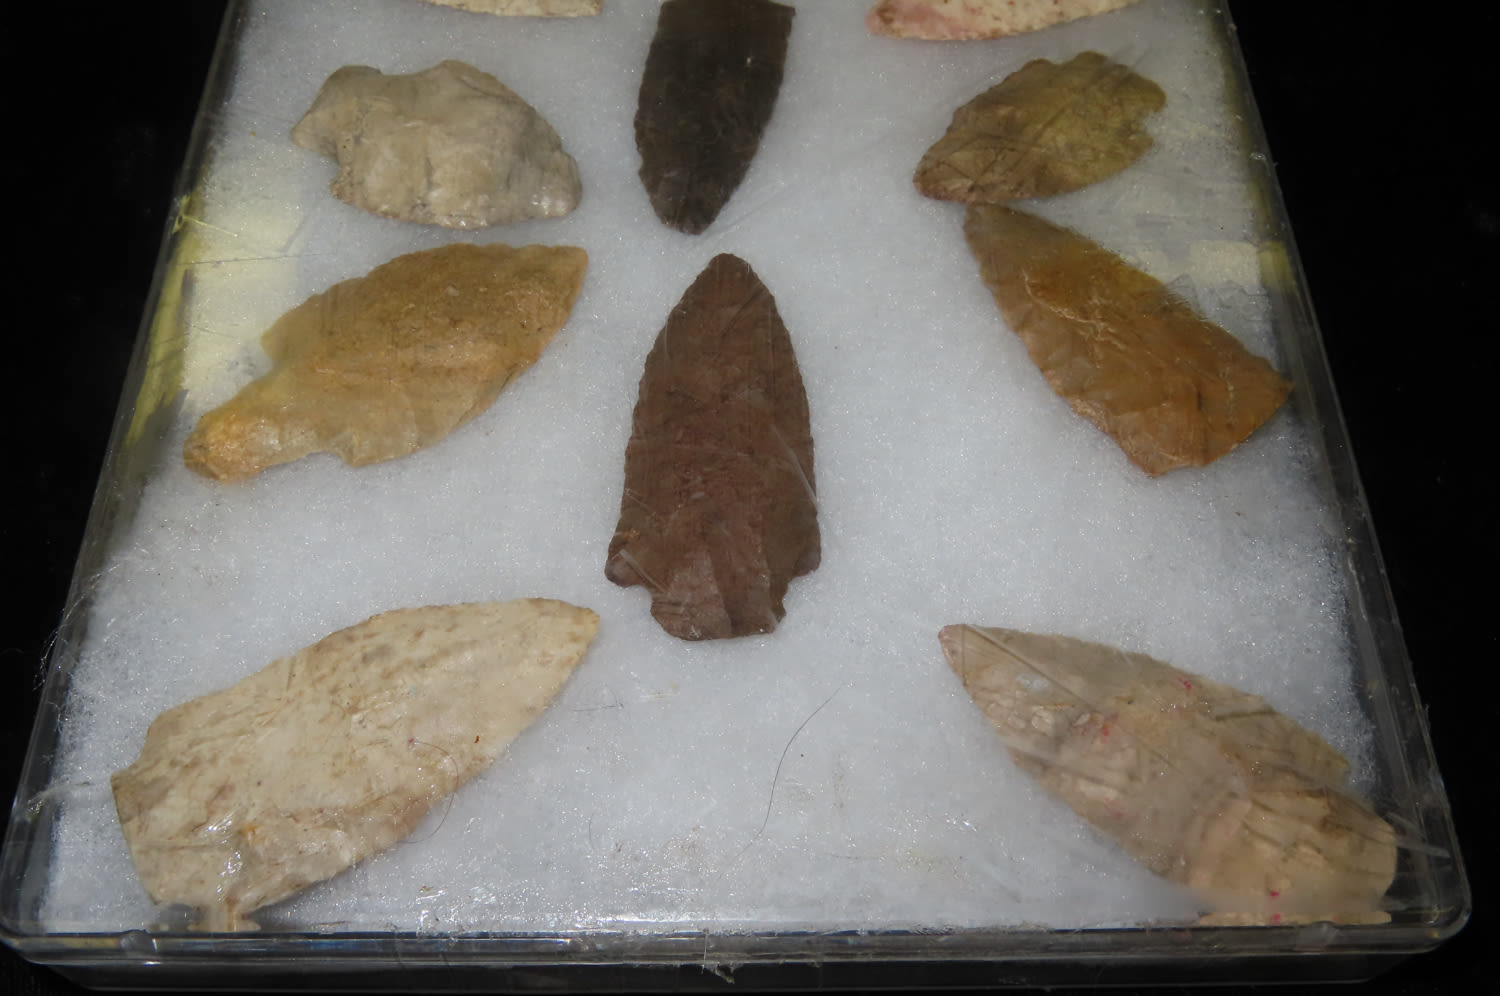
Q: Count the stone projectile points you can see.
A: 10